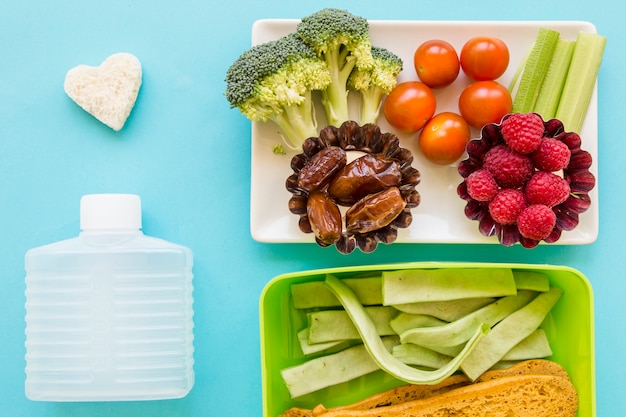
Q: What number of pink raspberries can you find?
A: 7